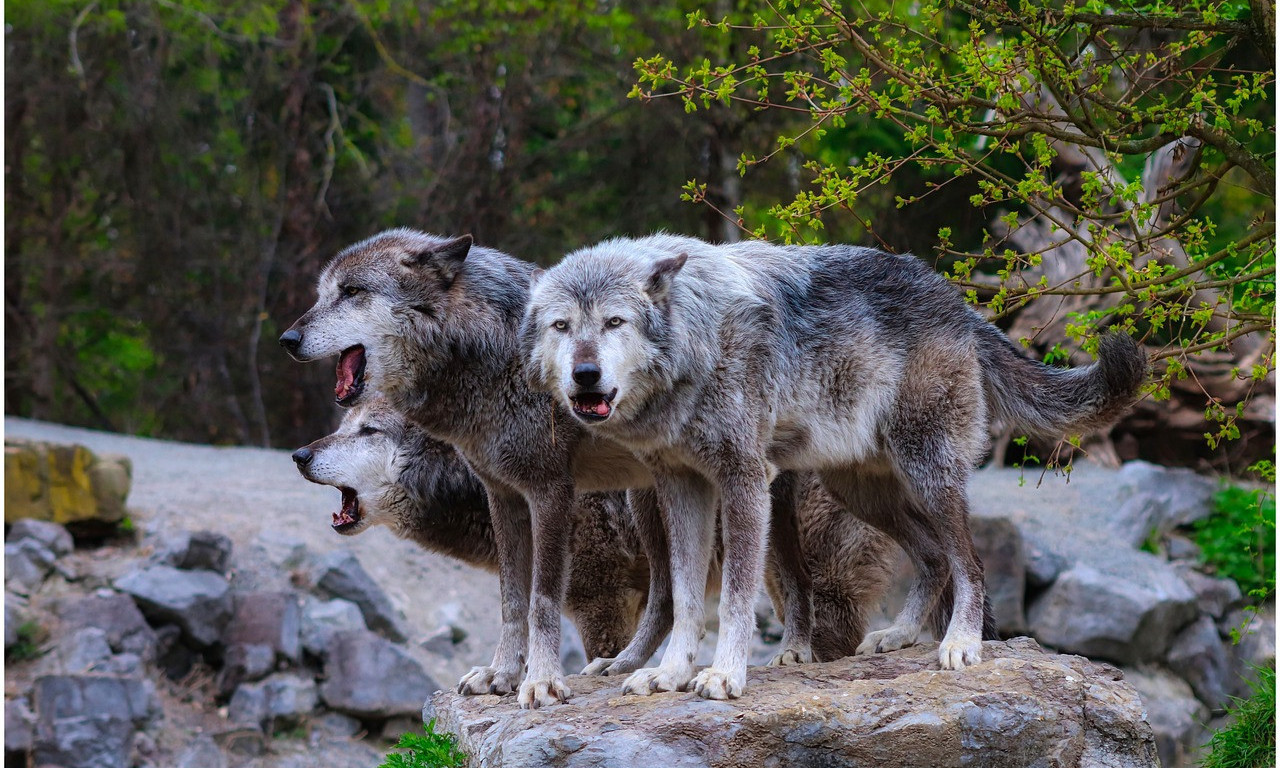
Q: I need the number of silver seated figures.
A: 0